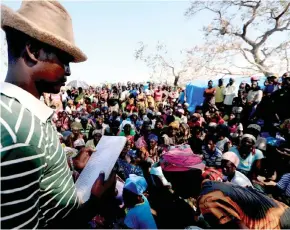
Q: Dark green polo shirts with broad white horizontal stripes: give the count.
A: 1